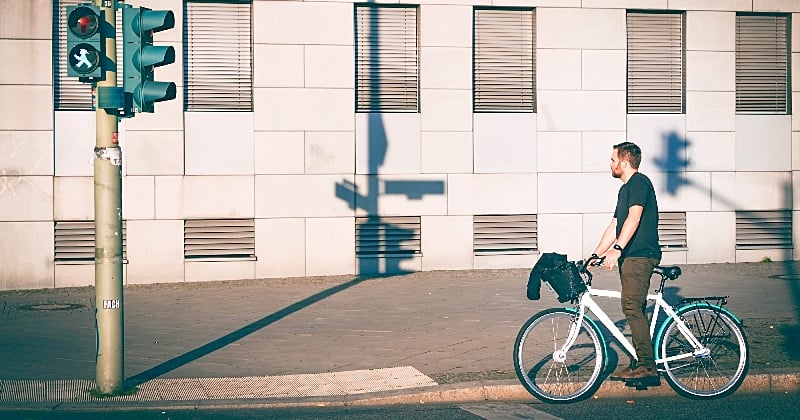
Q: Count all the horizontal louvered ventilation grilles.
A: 6